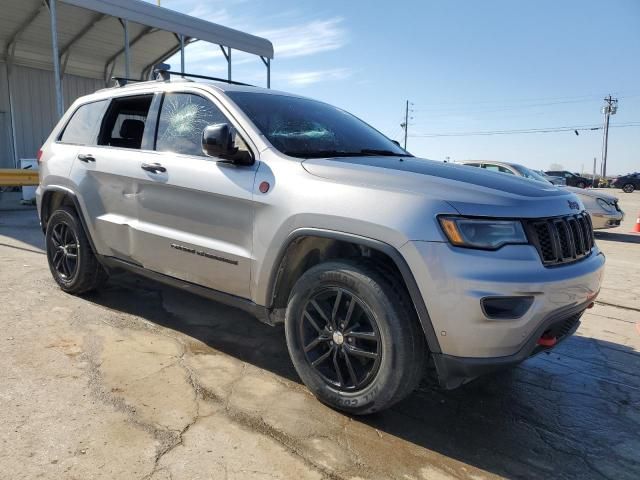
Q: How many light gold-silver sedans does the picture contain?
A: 1